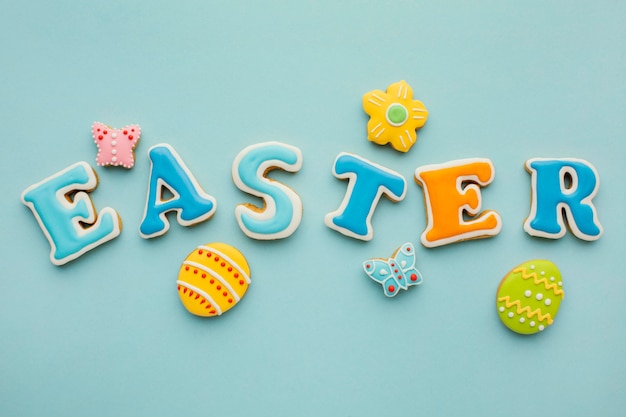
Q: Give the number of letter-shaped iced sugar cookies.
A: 6